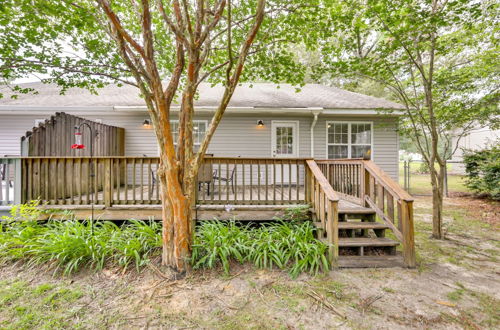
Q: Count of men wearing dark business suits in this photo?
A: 0